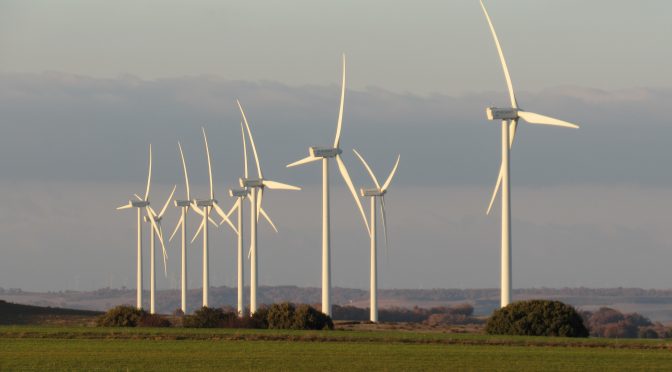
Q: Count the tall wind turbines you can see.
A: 9